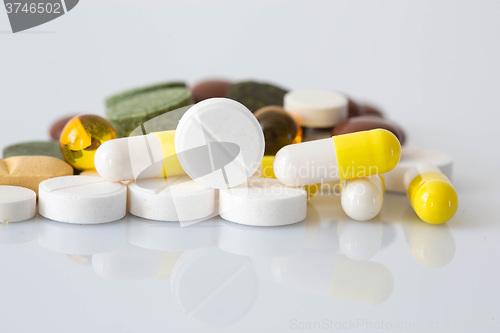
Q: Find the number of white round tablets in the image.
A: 7